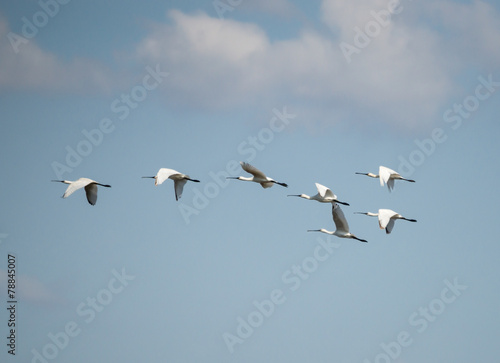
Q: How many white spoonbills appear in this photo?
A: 7